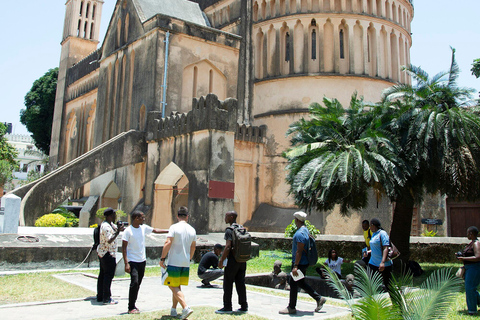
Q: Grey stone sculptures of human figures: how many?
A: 3